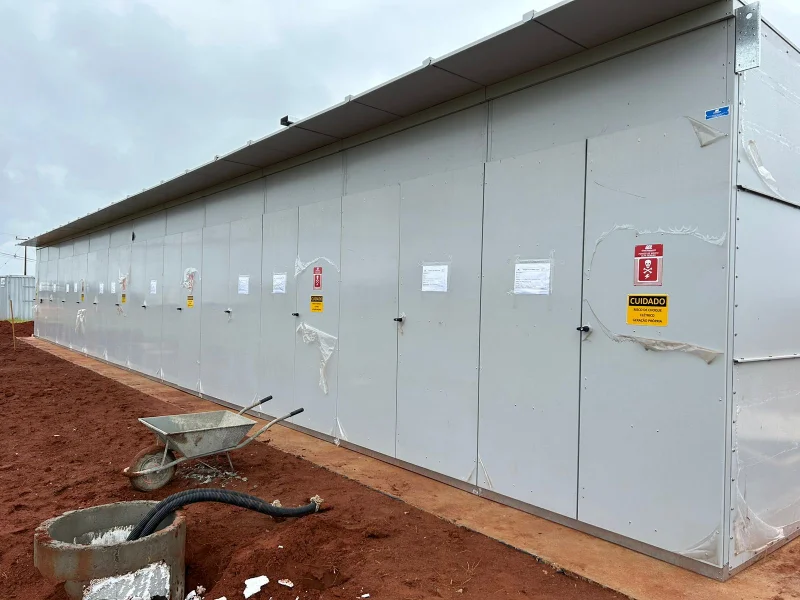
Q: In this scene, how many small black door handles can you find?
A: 13